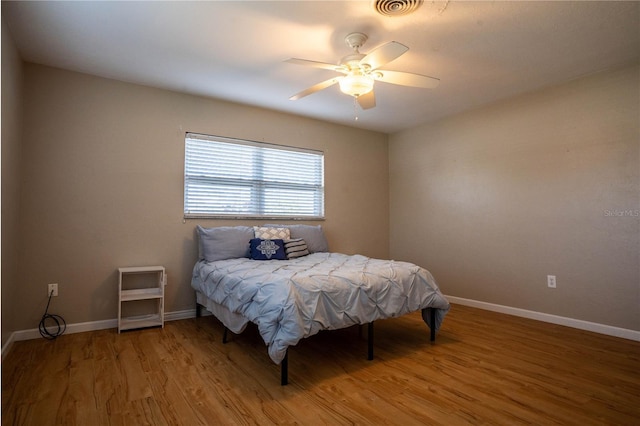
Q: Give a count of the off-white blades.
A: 5